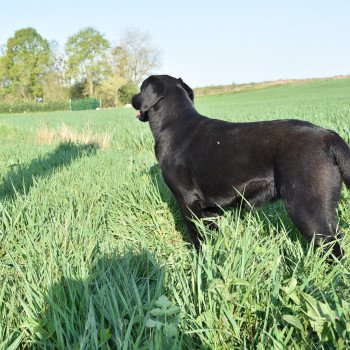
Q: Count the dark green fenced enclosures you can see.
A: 1